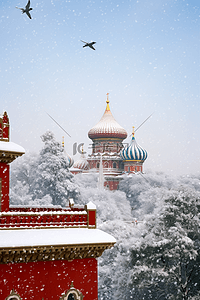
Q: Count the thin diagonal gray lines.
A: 2